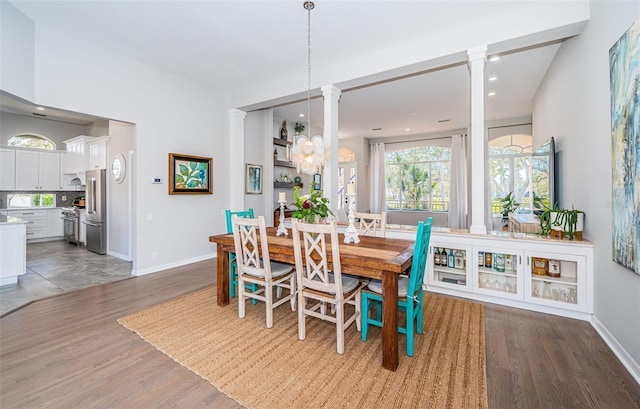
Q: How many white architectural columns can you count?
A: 3